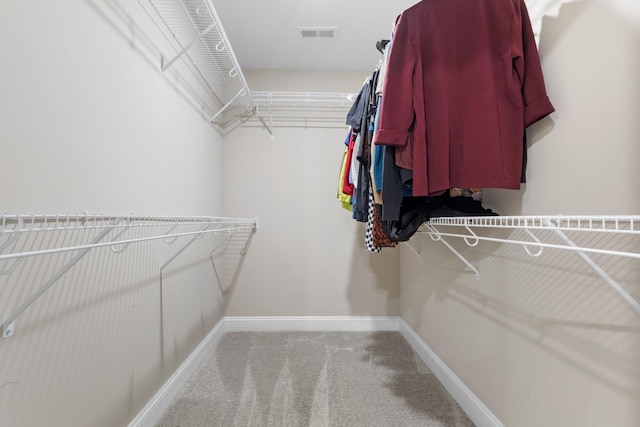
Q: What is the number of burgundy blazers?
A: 1